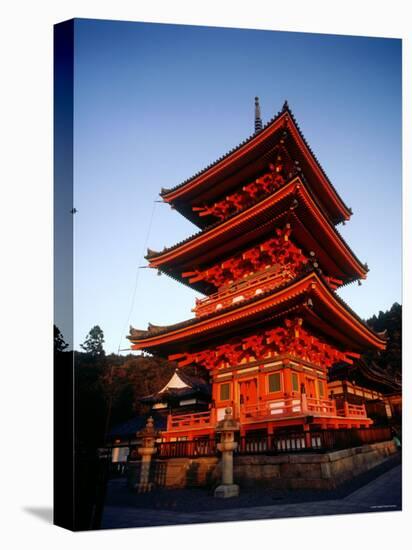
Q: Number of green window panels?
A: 4